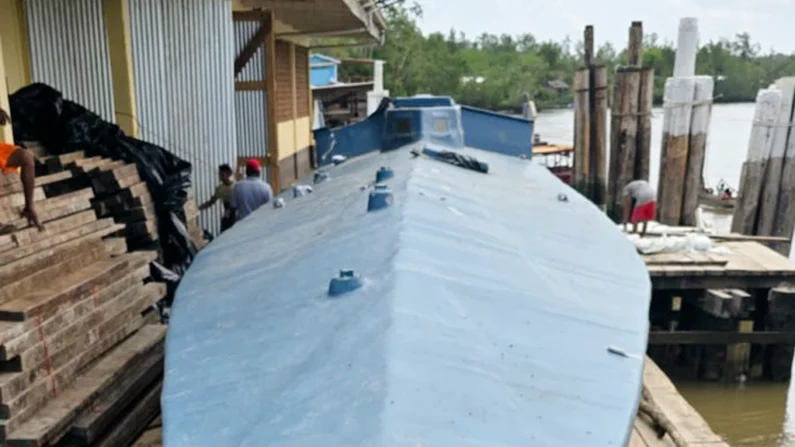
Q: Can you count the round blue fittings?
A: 3